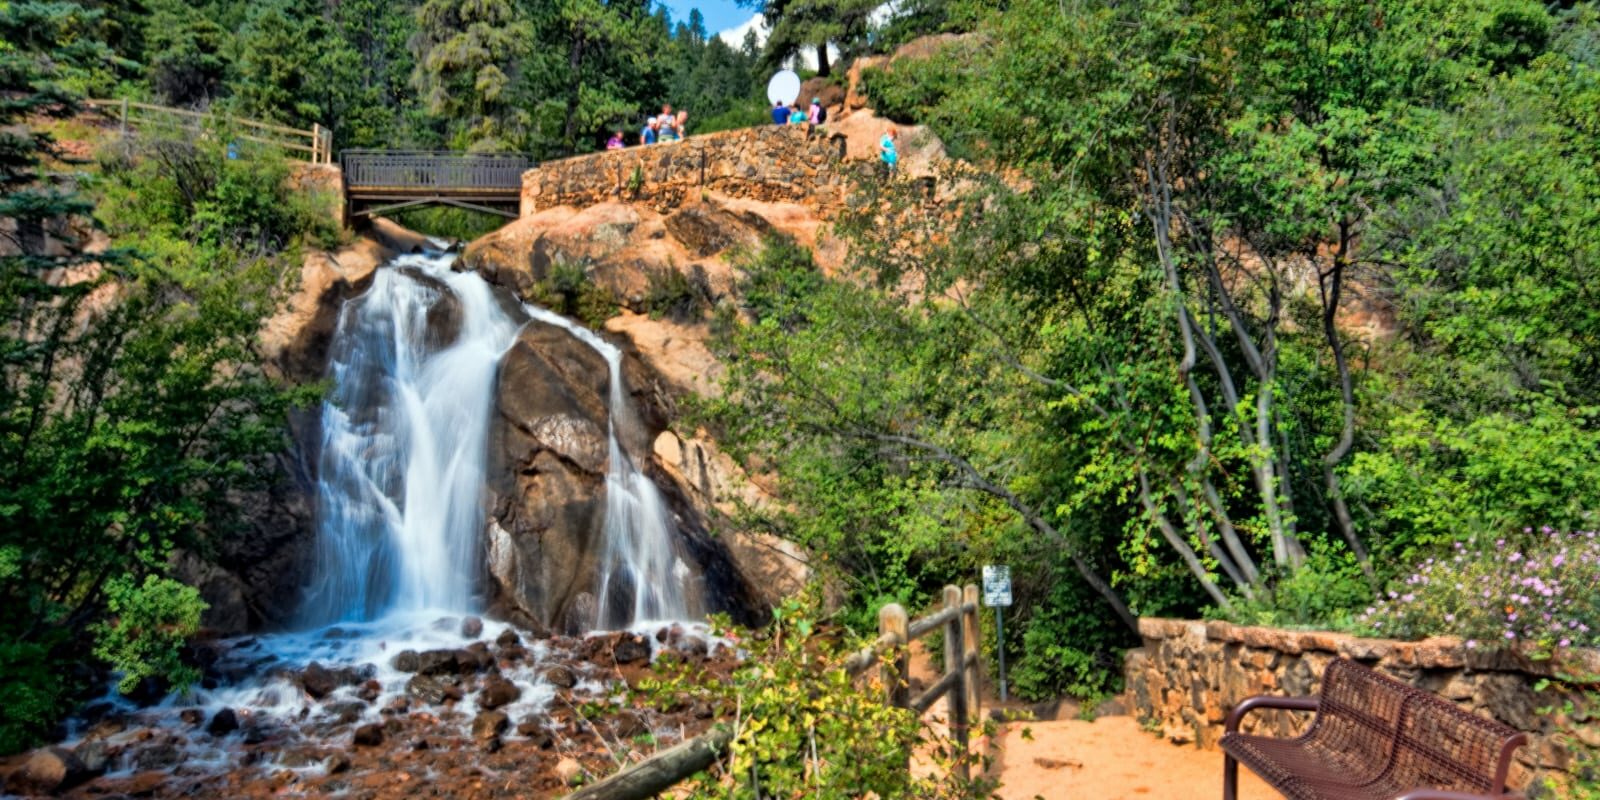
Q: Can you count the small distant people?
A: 8